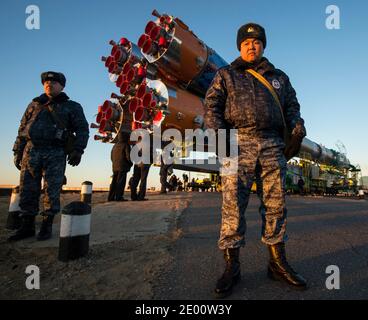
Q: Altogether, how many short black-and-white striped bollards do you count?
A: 3